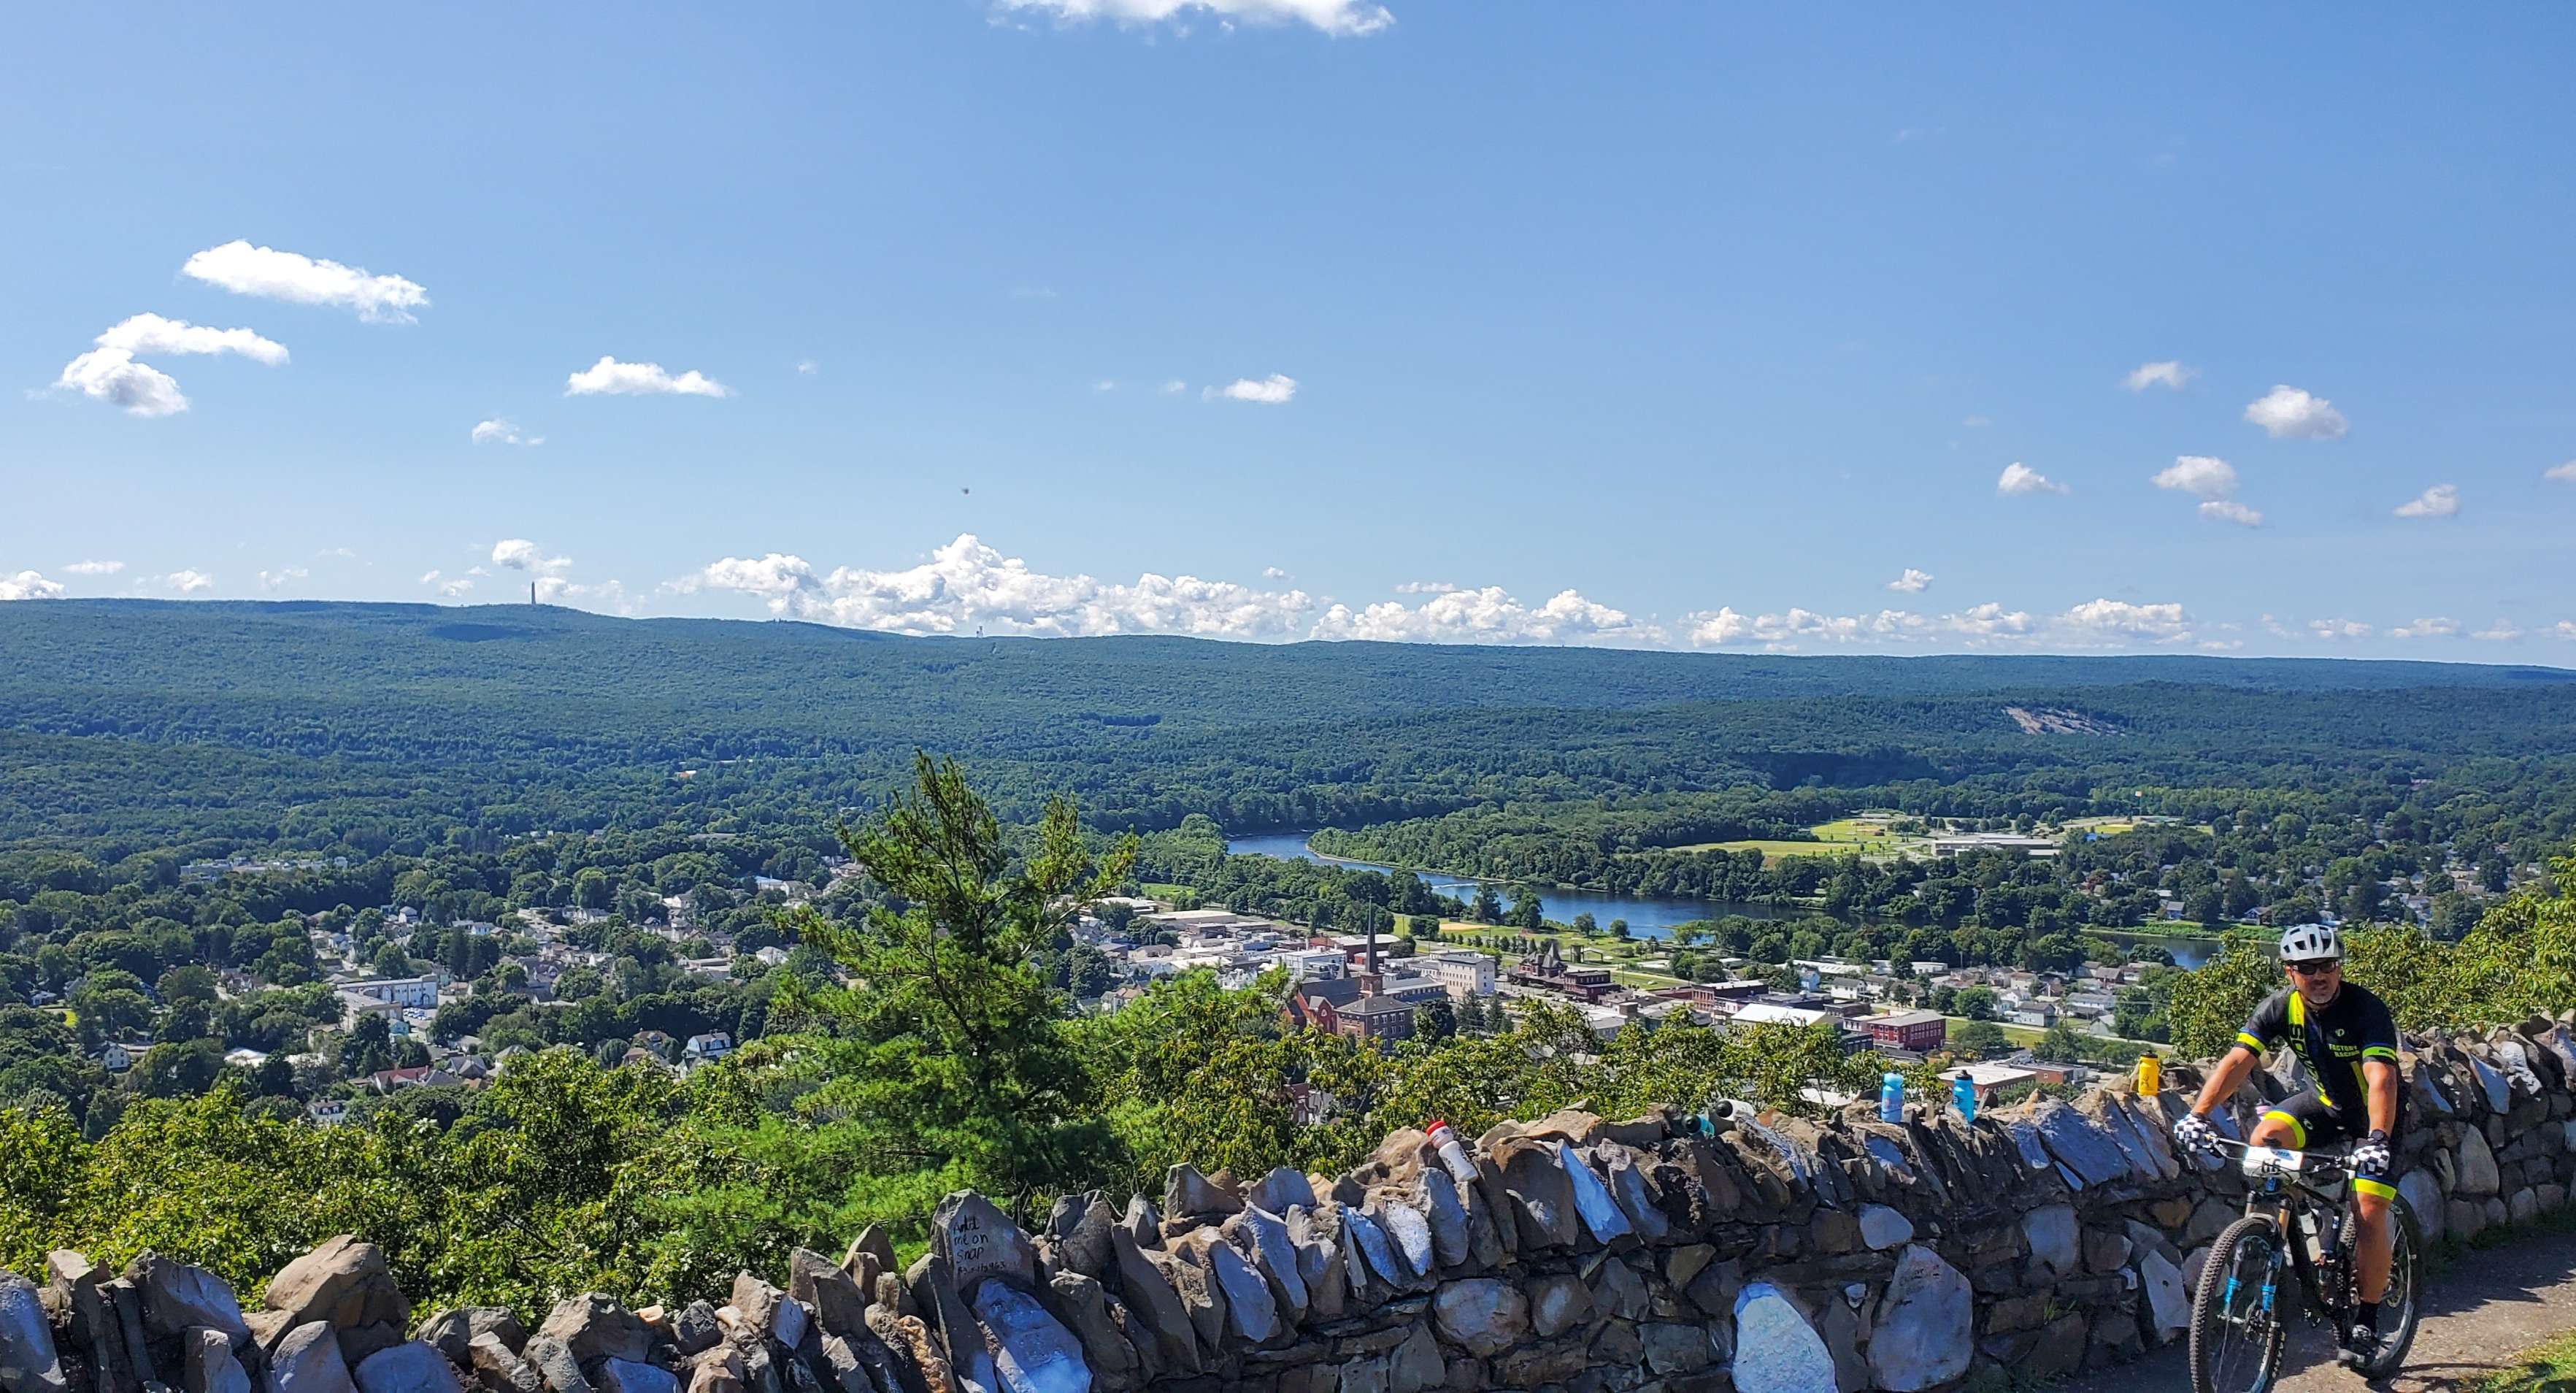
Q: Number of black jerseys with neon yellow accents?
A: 1